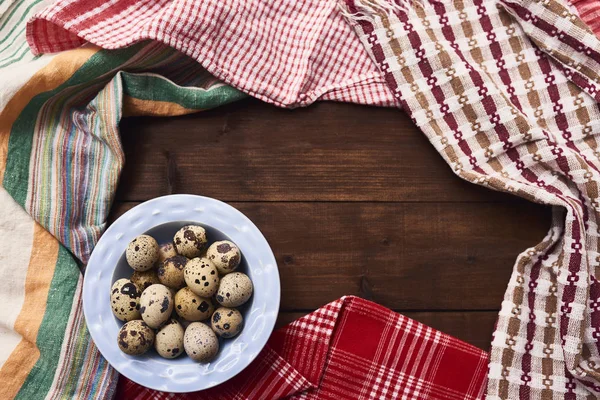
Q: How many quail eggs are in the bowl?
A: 15